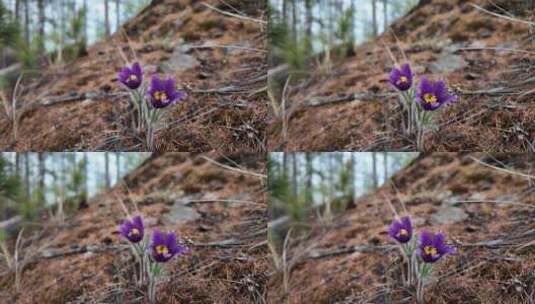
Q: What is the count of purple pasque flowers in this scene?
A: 8